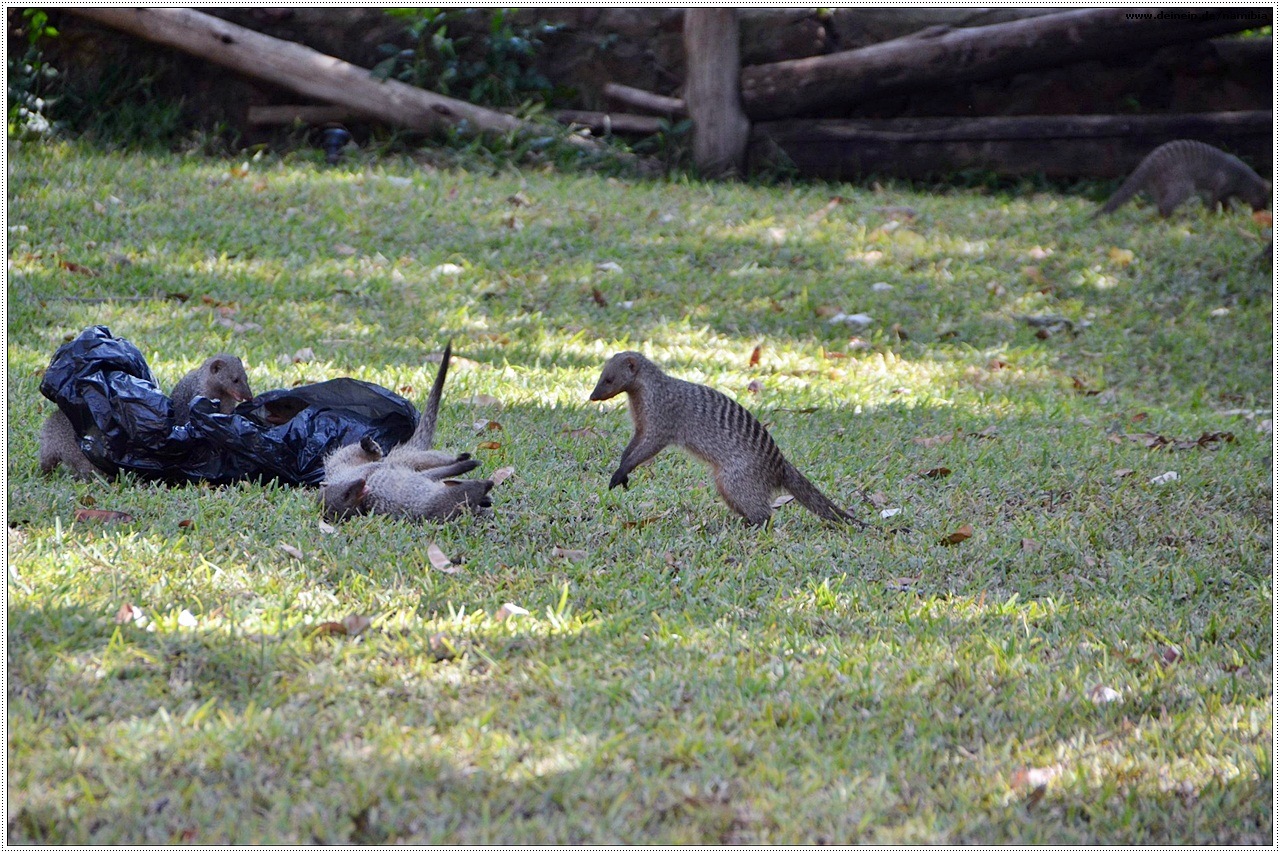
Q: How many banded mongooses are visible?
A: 6